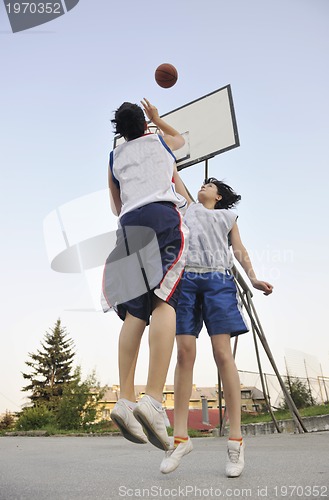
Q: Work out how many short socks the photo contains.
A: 4